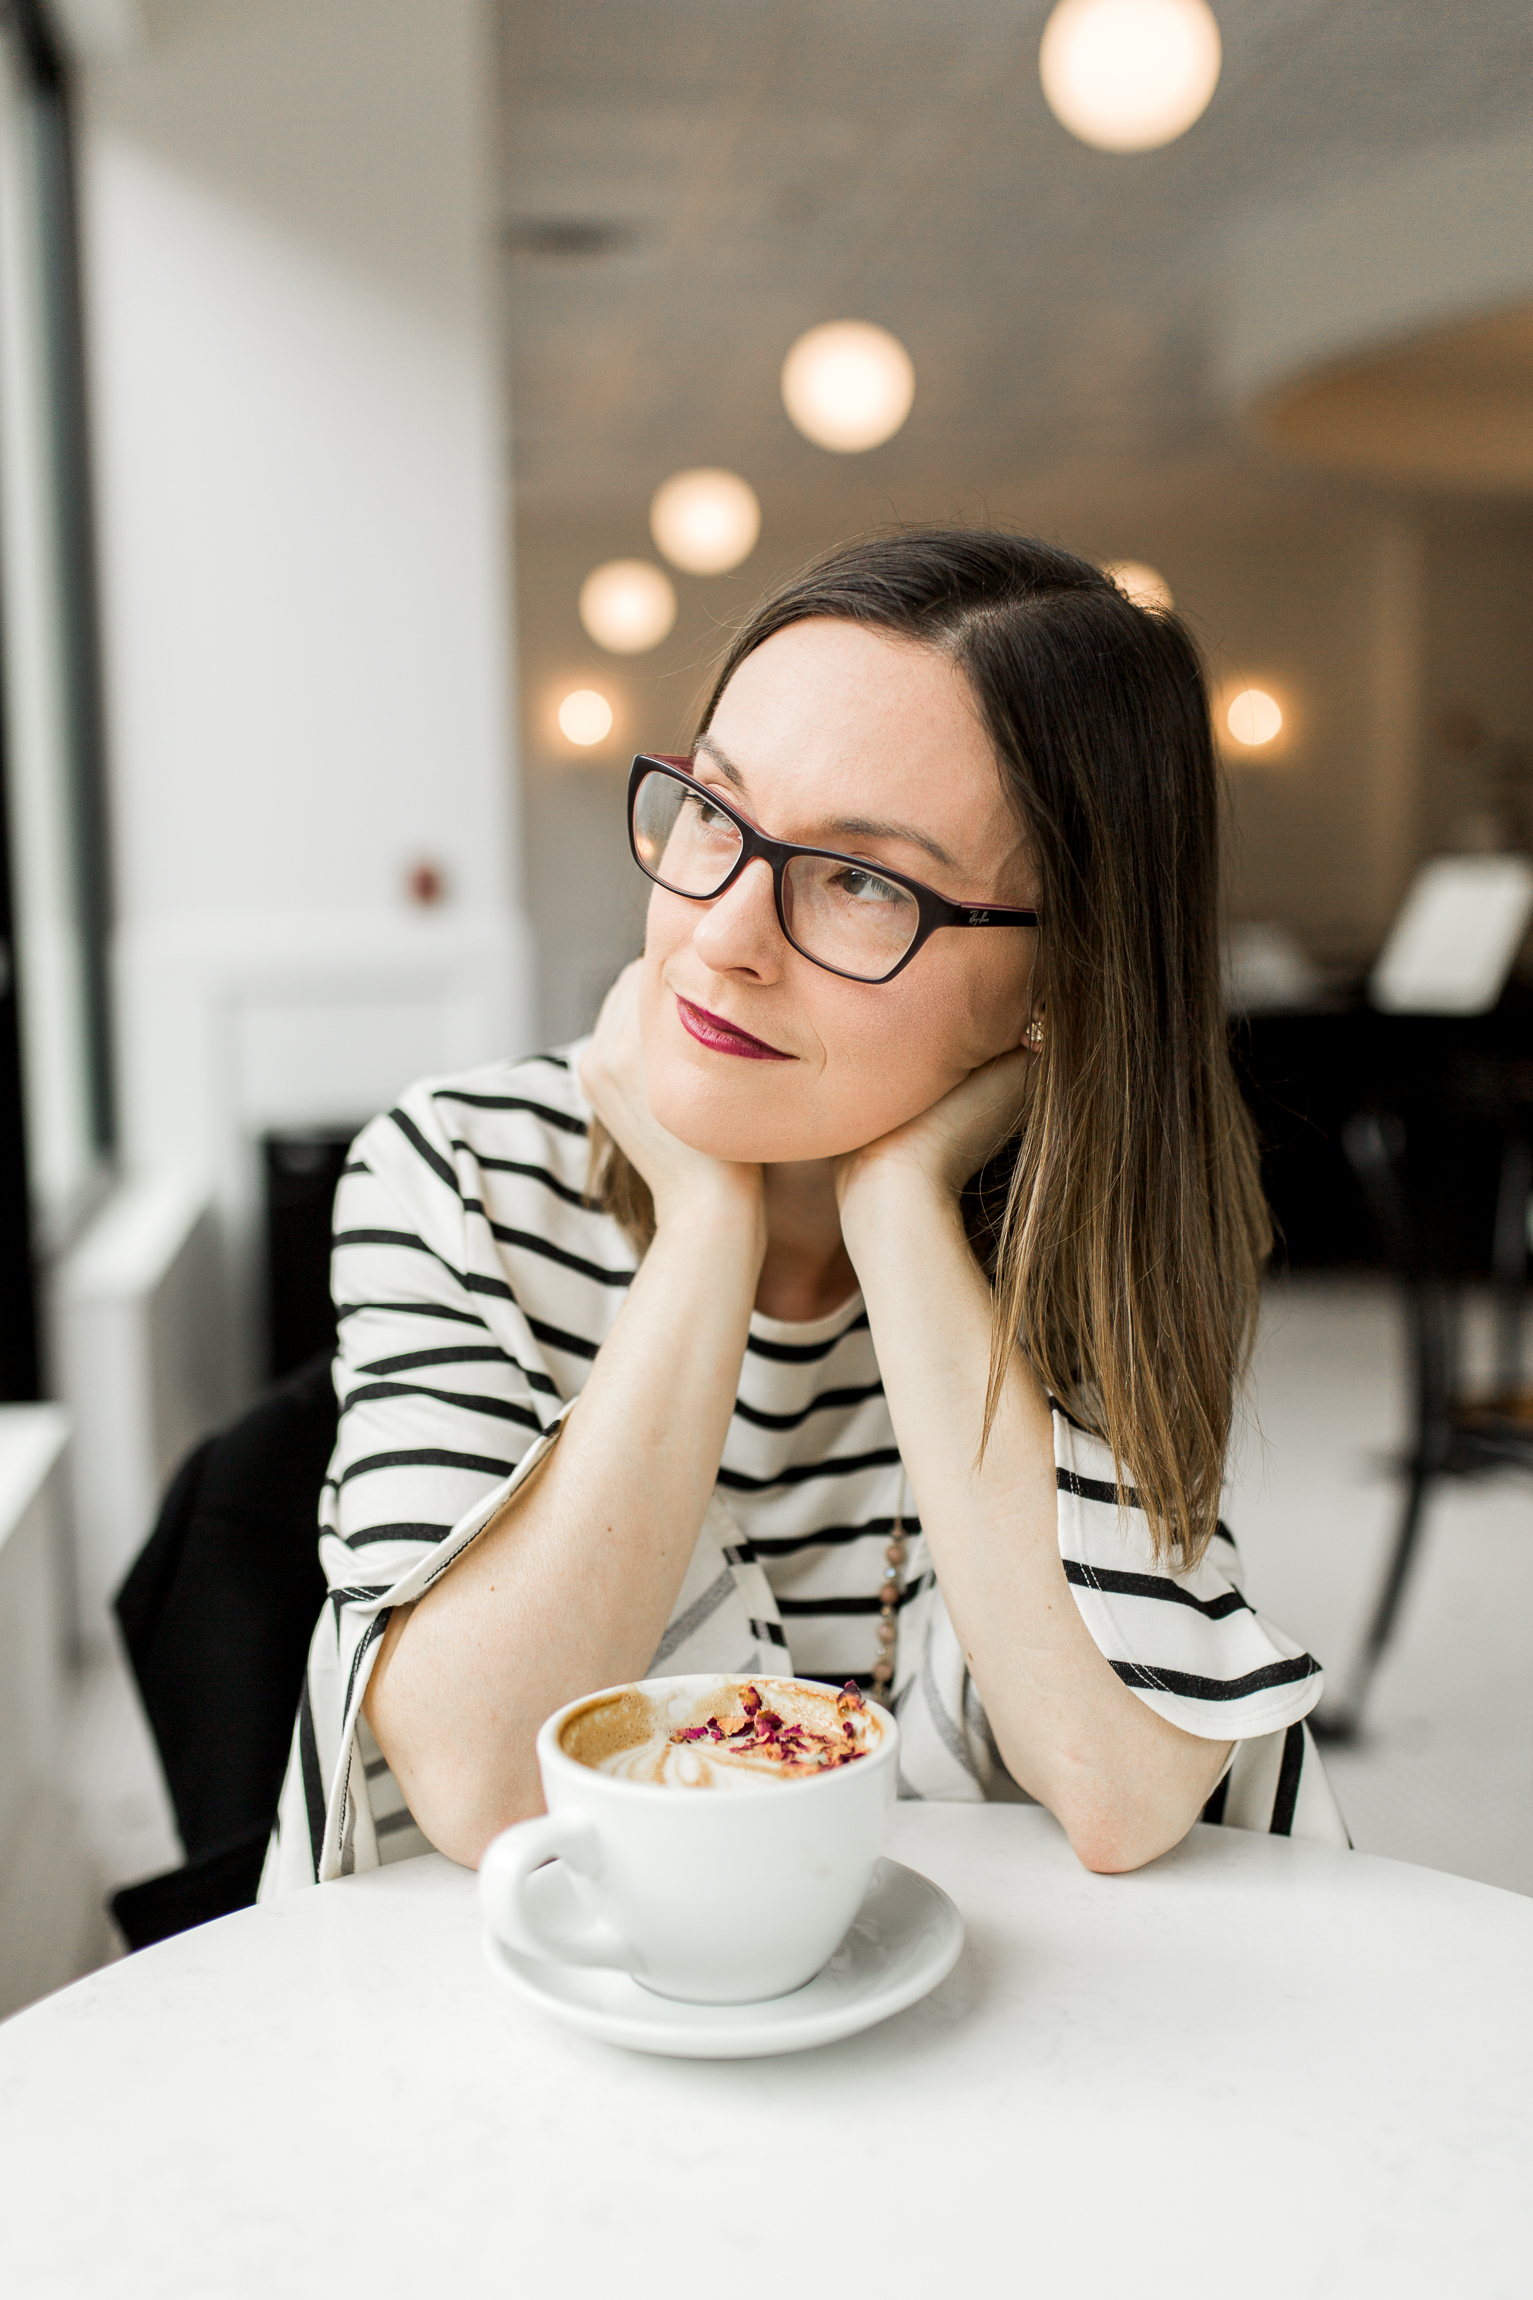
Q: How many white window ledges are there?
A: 2